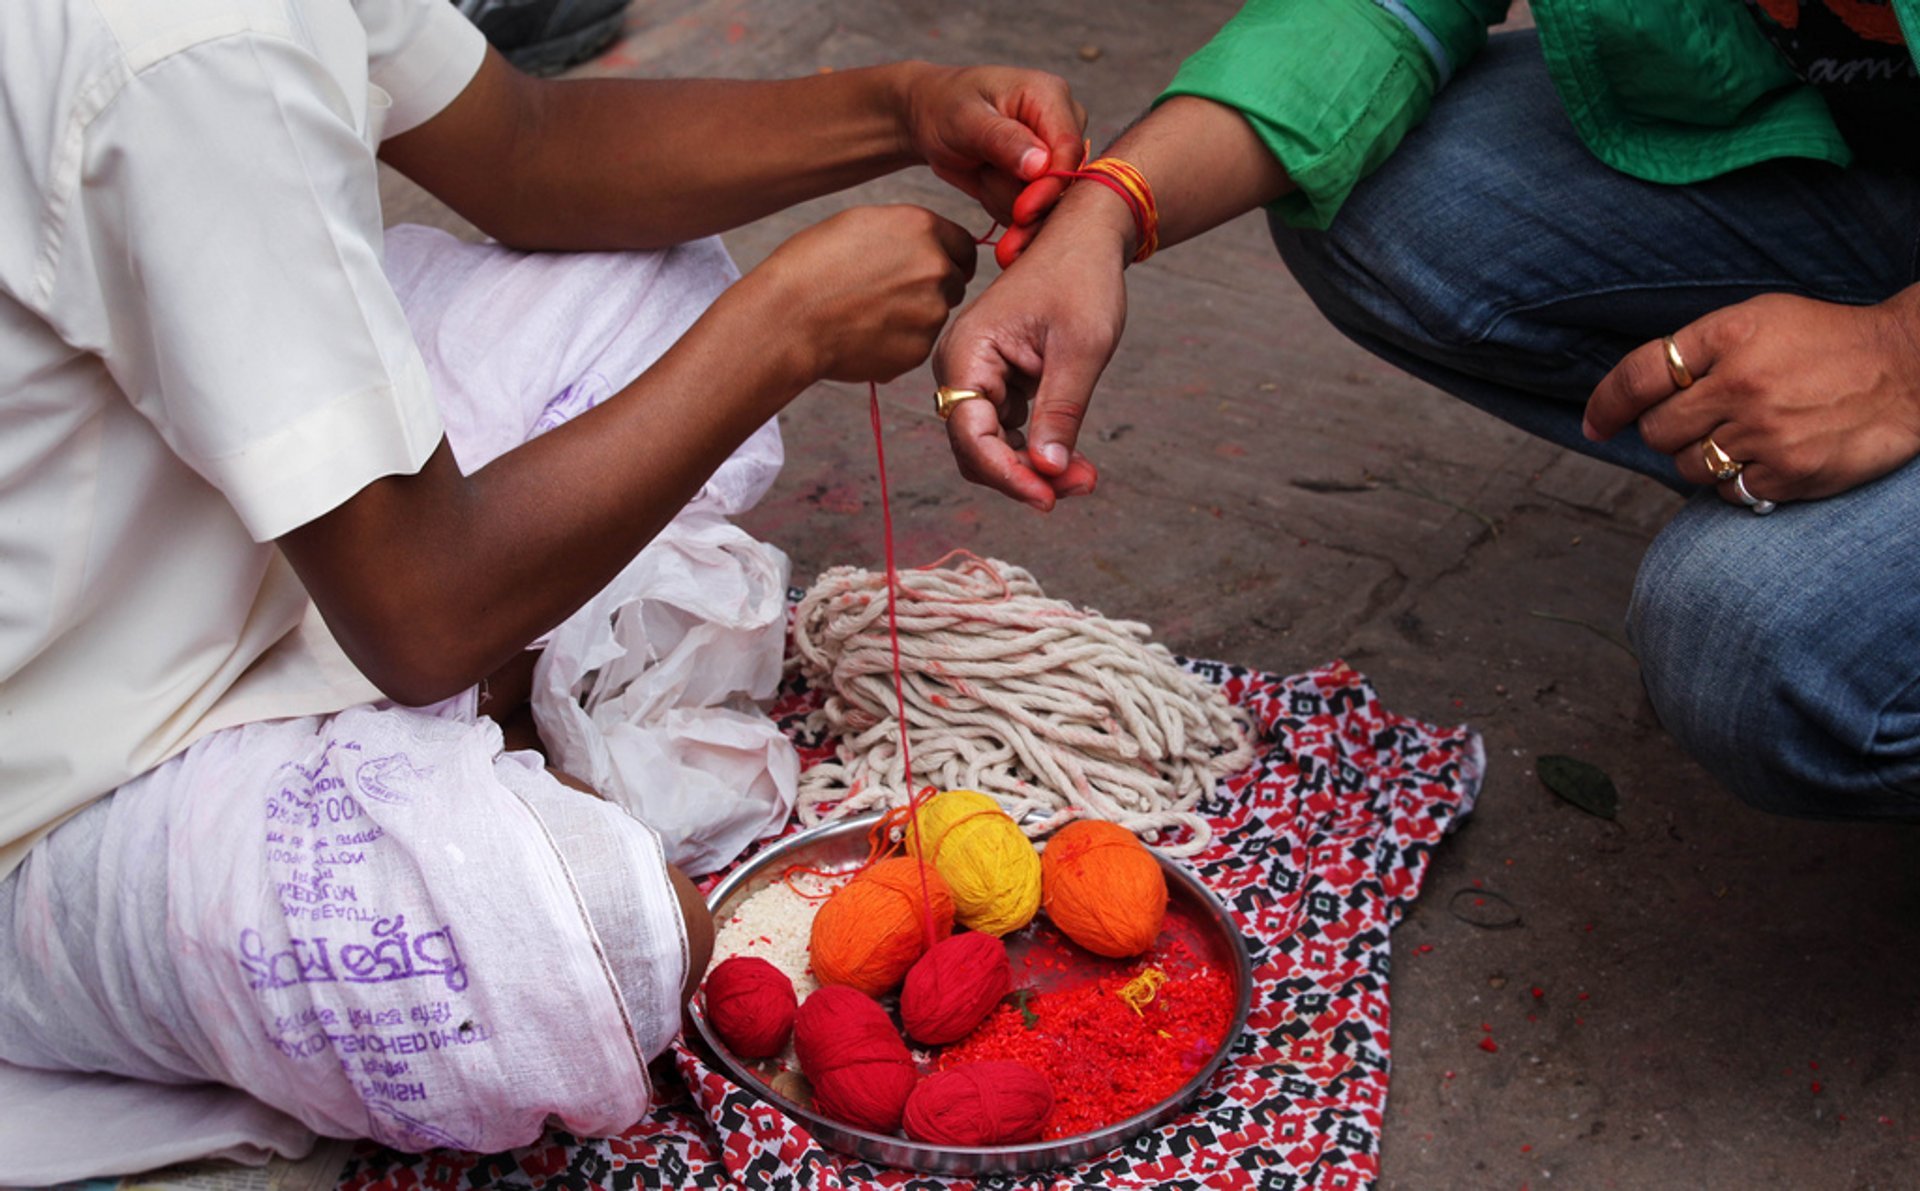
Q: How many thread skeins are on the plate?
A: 7